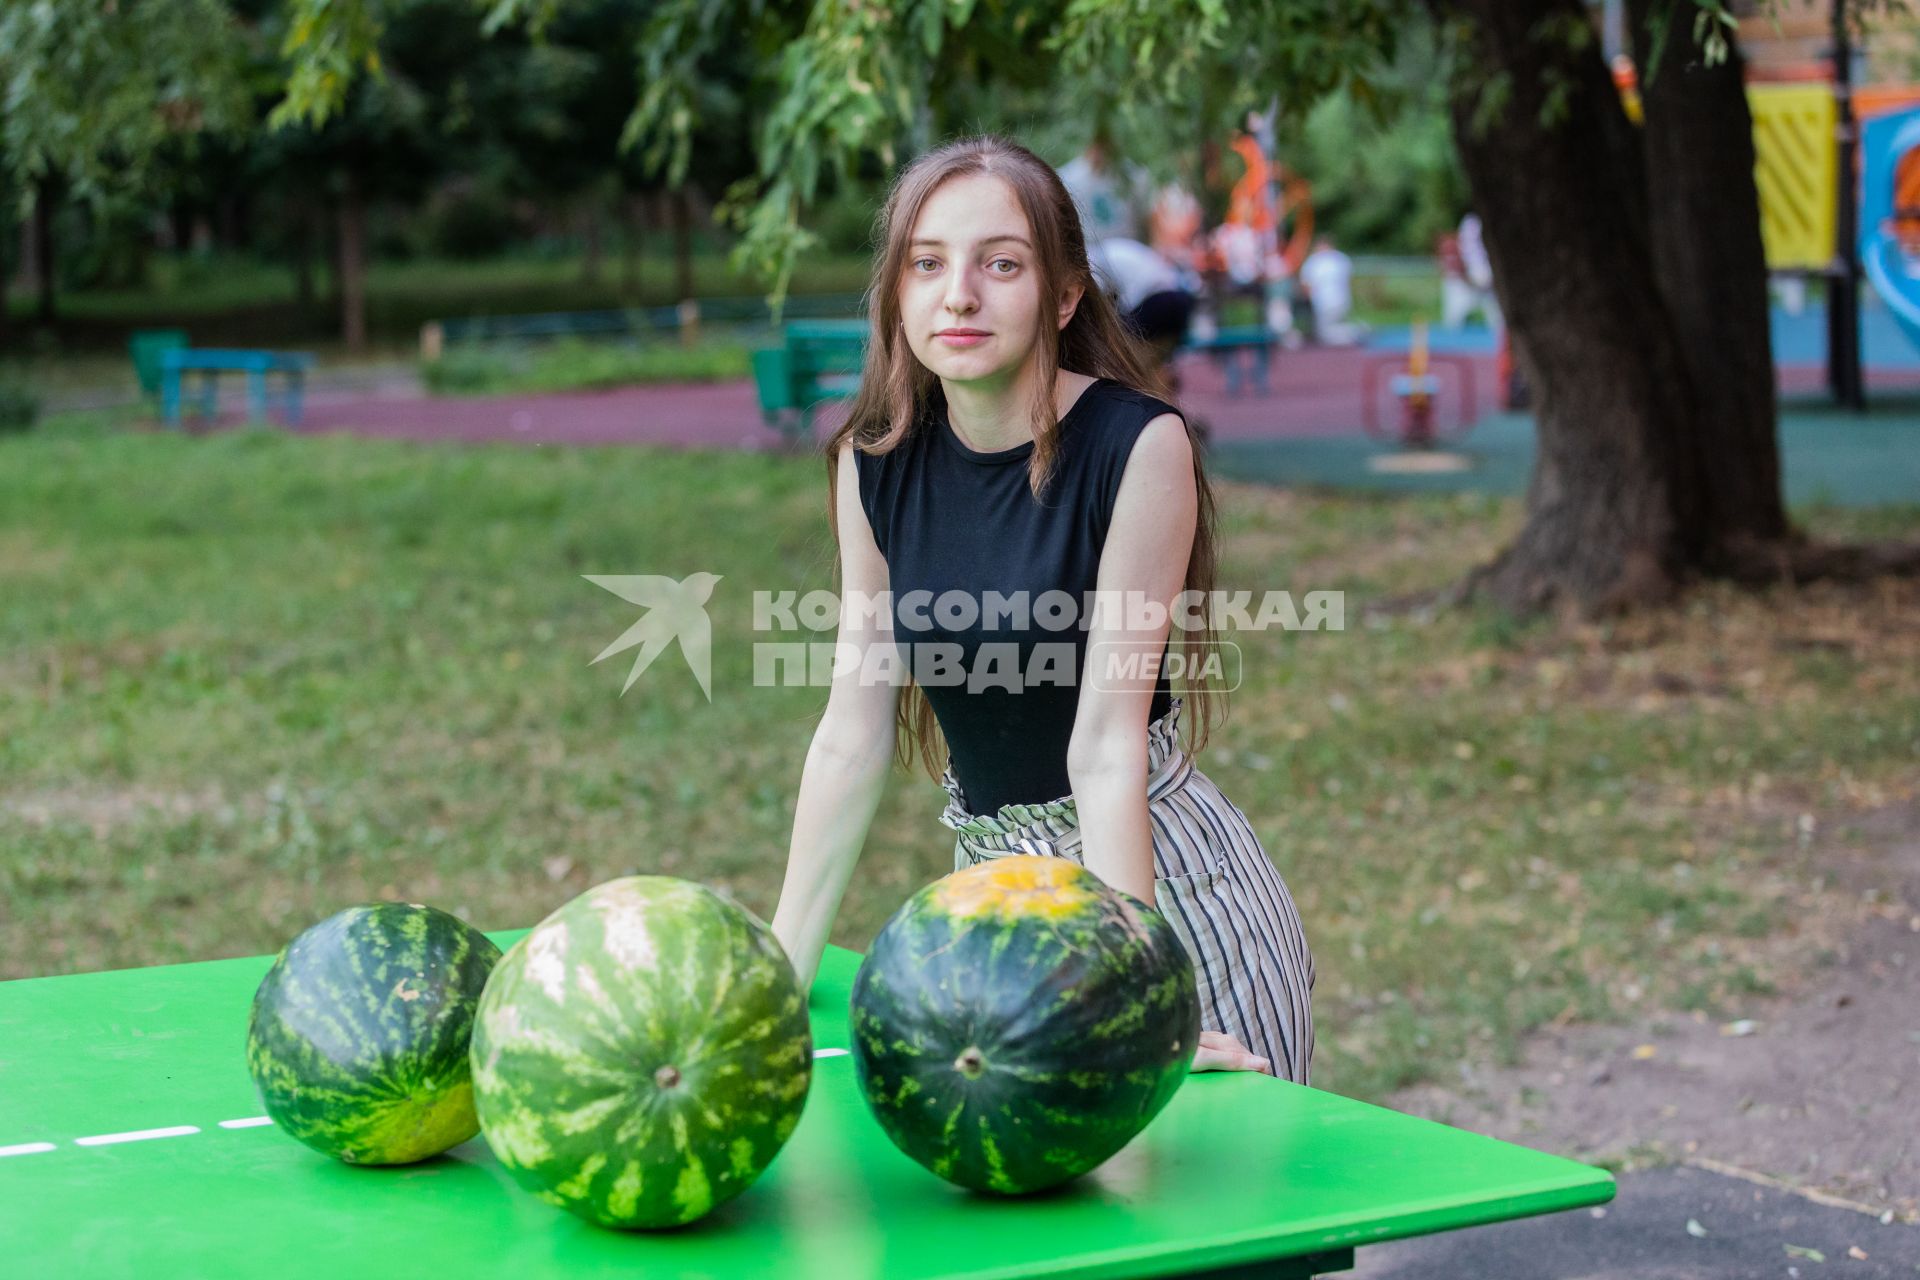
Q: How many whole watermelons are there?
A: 3